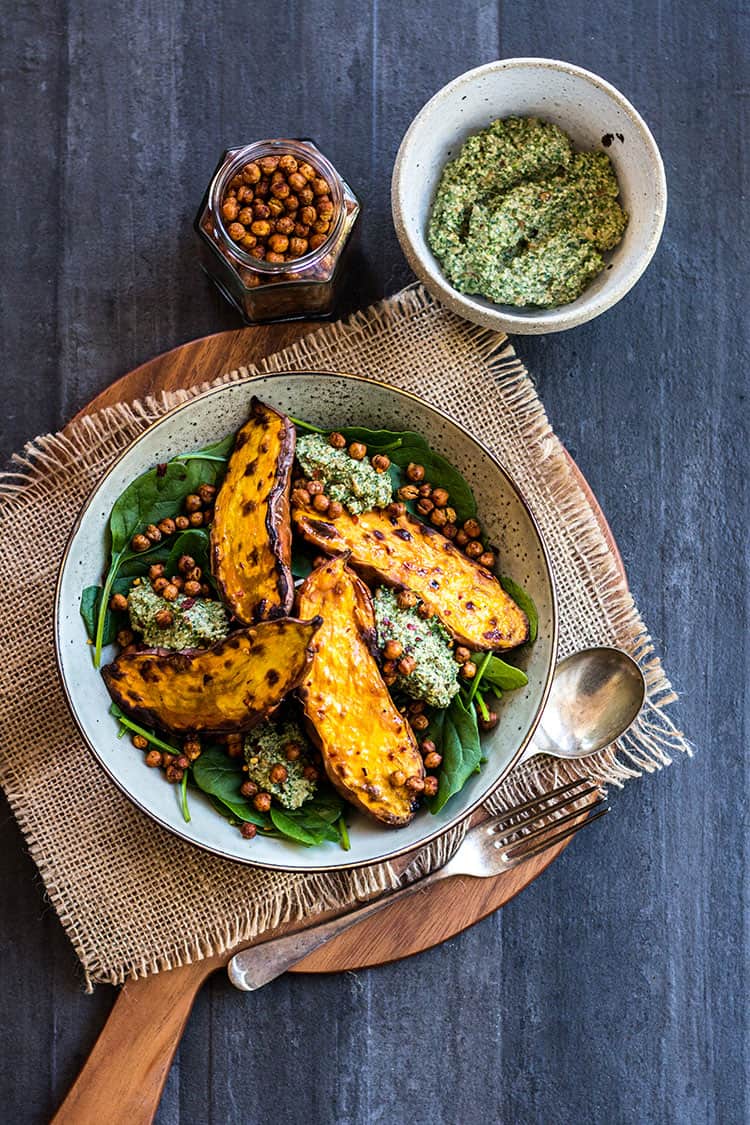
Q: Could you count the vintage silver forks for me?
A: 1